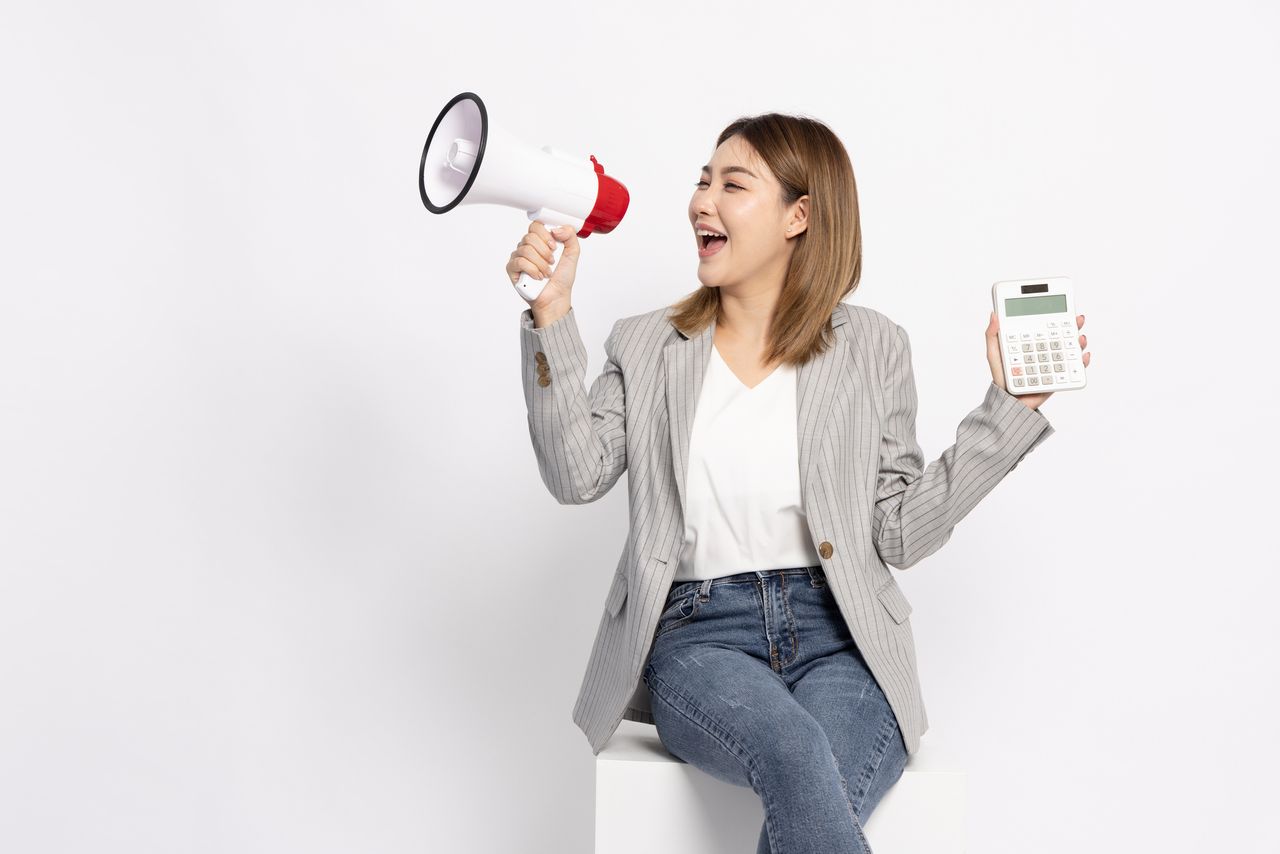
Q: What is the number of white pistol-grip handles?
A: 1